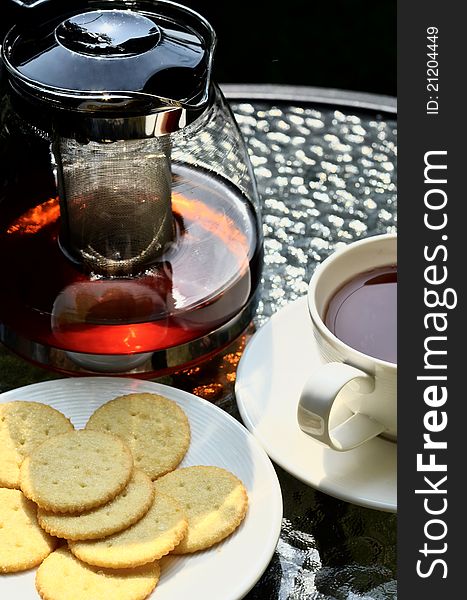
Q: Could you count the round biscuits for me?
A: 8